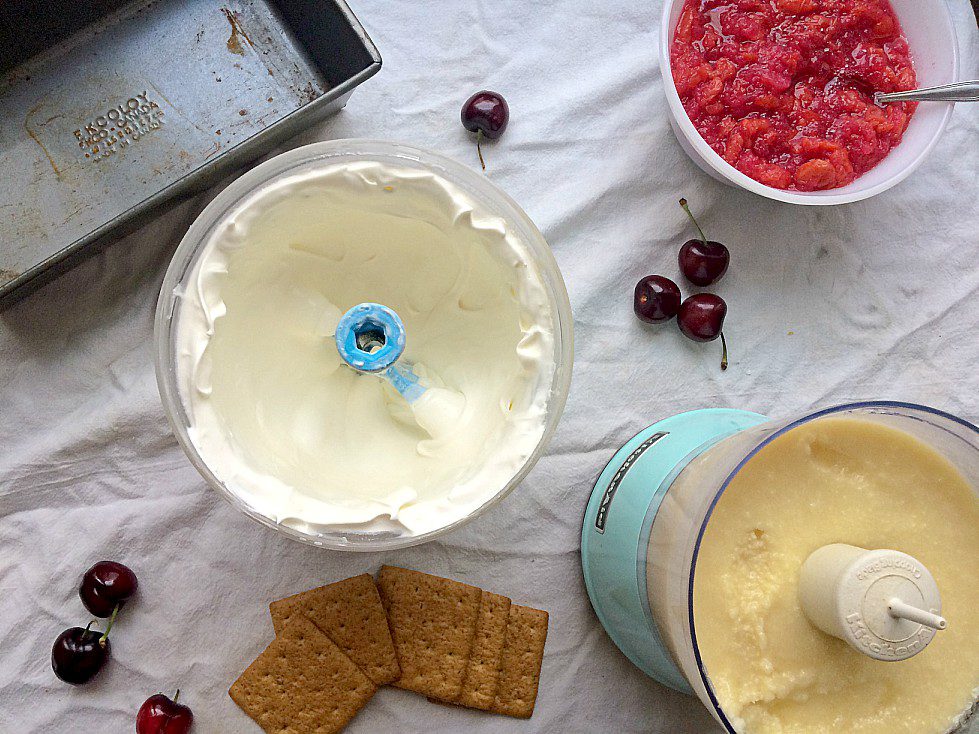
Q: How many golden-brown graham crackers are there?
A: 5